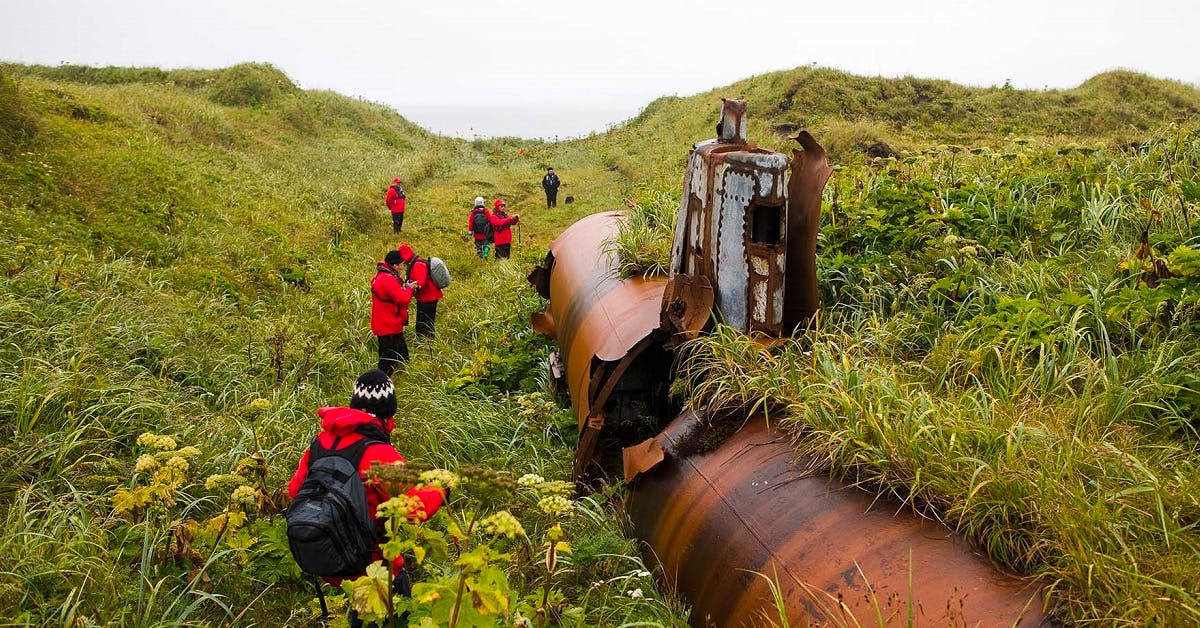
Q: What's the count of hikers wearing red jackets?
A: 6